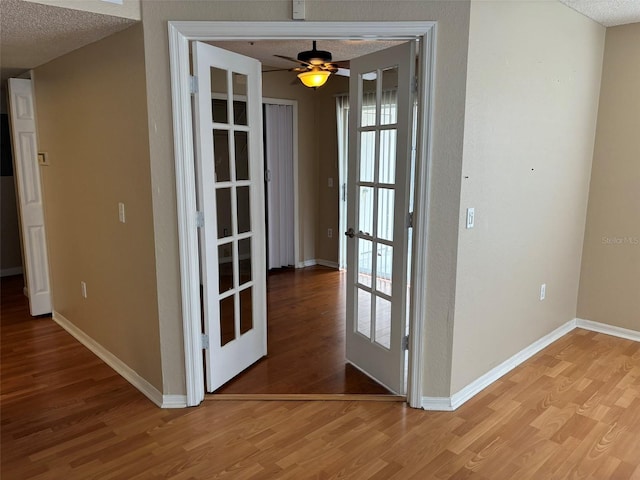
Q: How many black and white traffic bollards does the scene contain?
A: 0